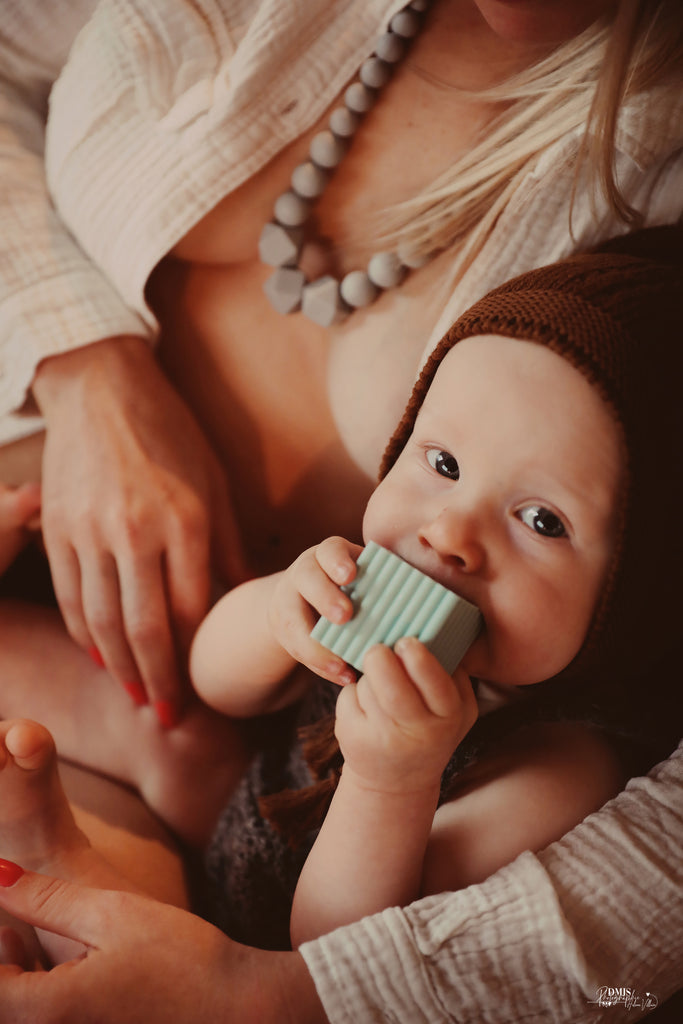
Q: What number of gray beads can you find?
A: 15